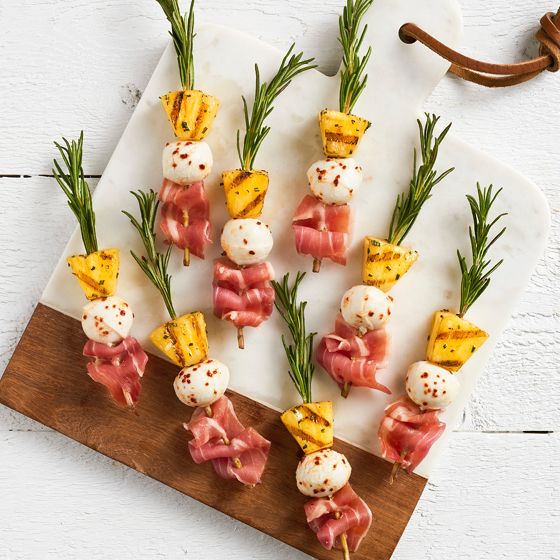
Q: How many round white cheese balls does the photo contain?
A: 8